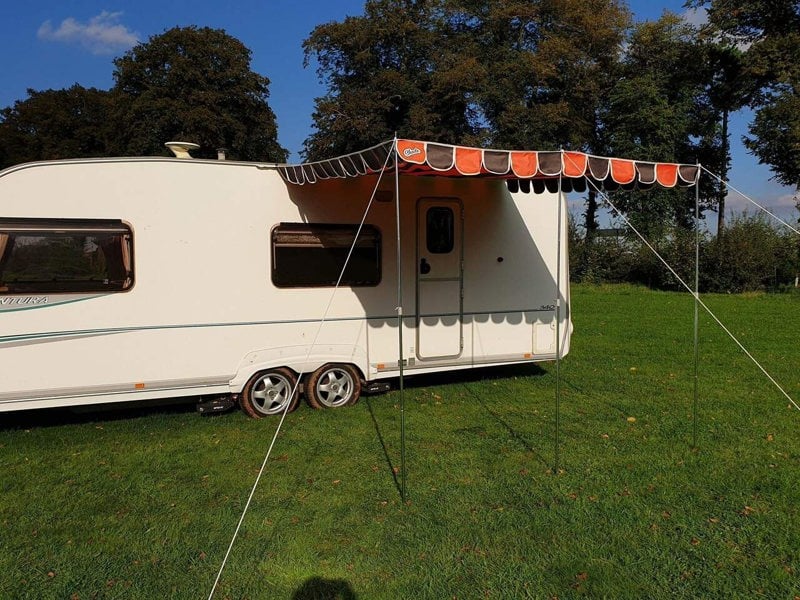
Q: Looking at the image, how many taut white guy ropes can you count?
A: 3